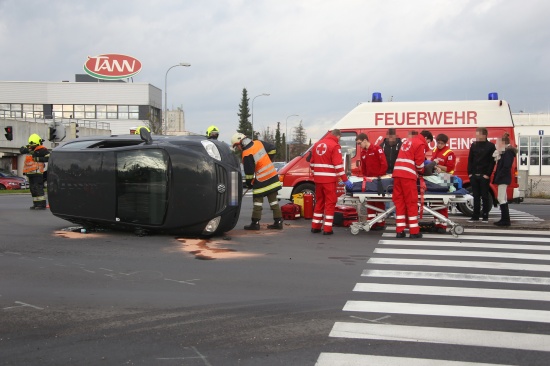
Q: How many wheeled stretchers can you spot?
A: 1